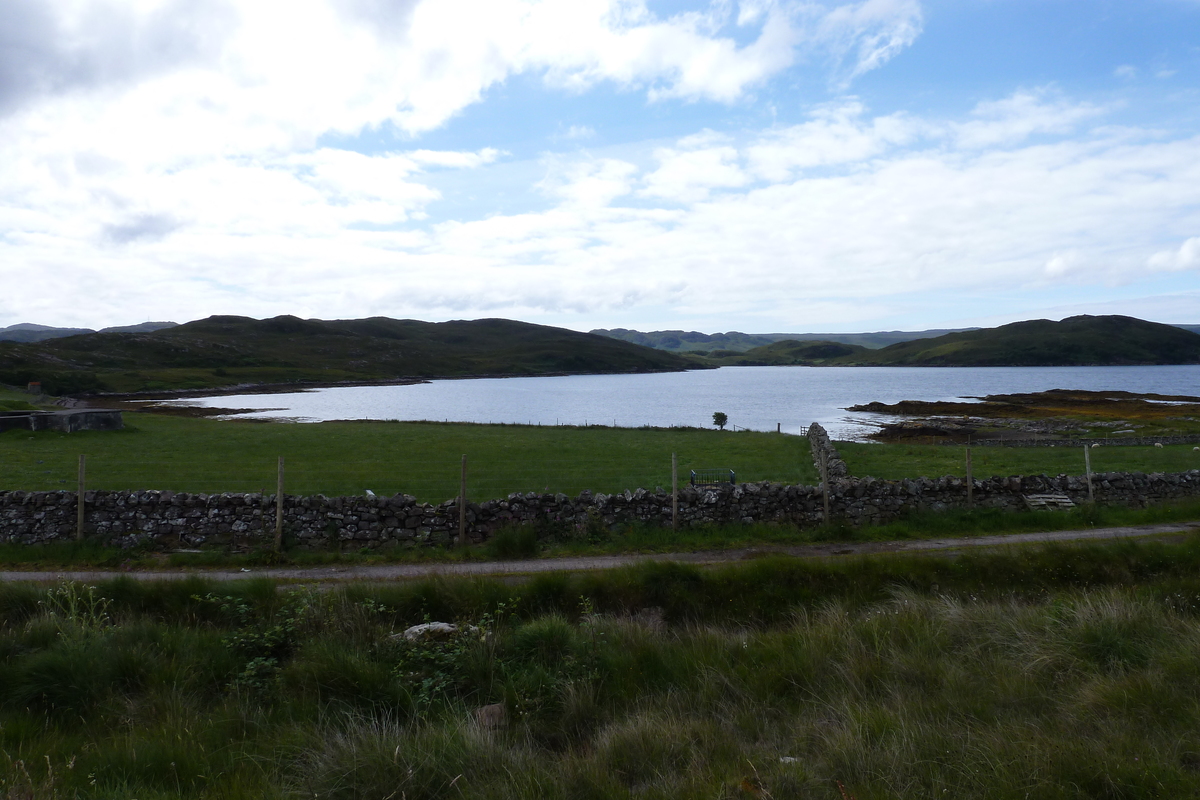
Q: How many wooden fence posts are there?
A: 7